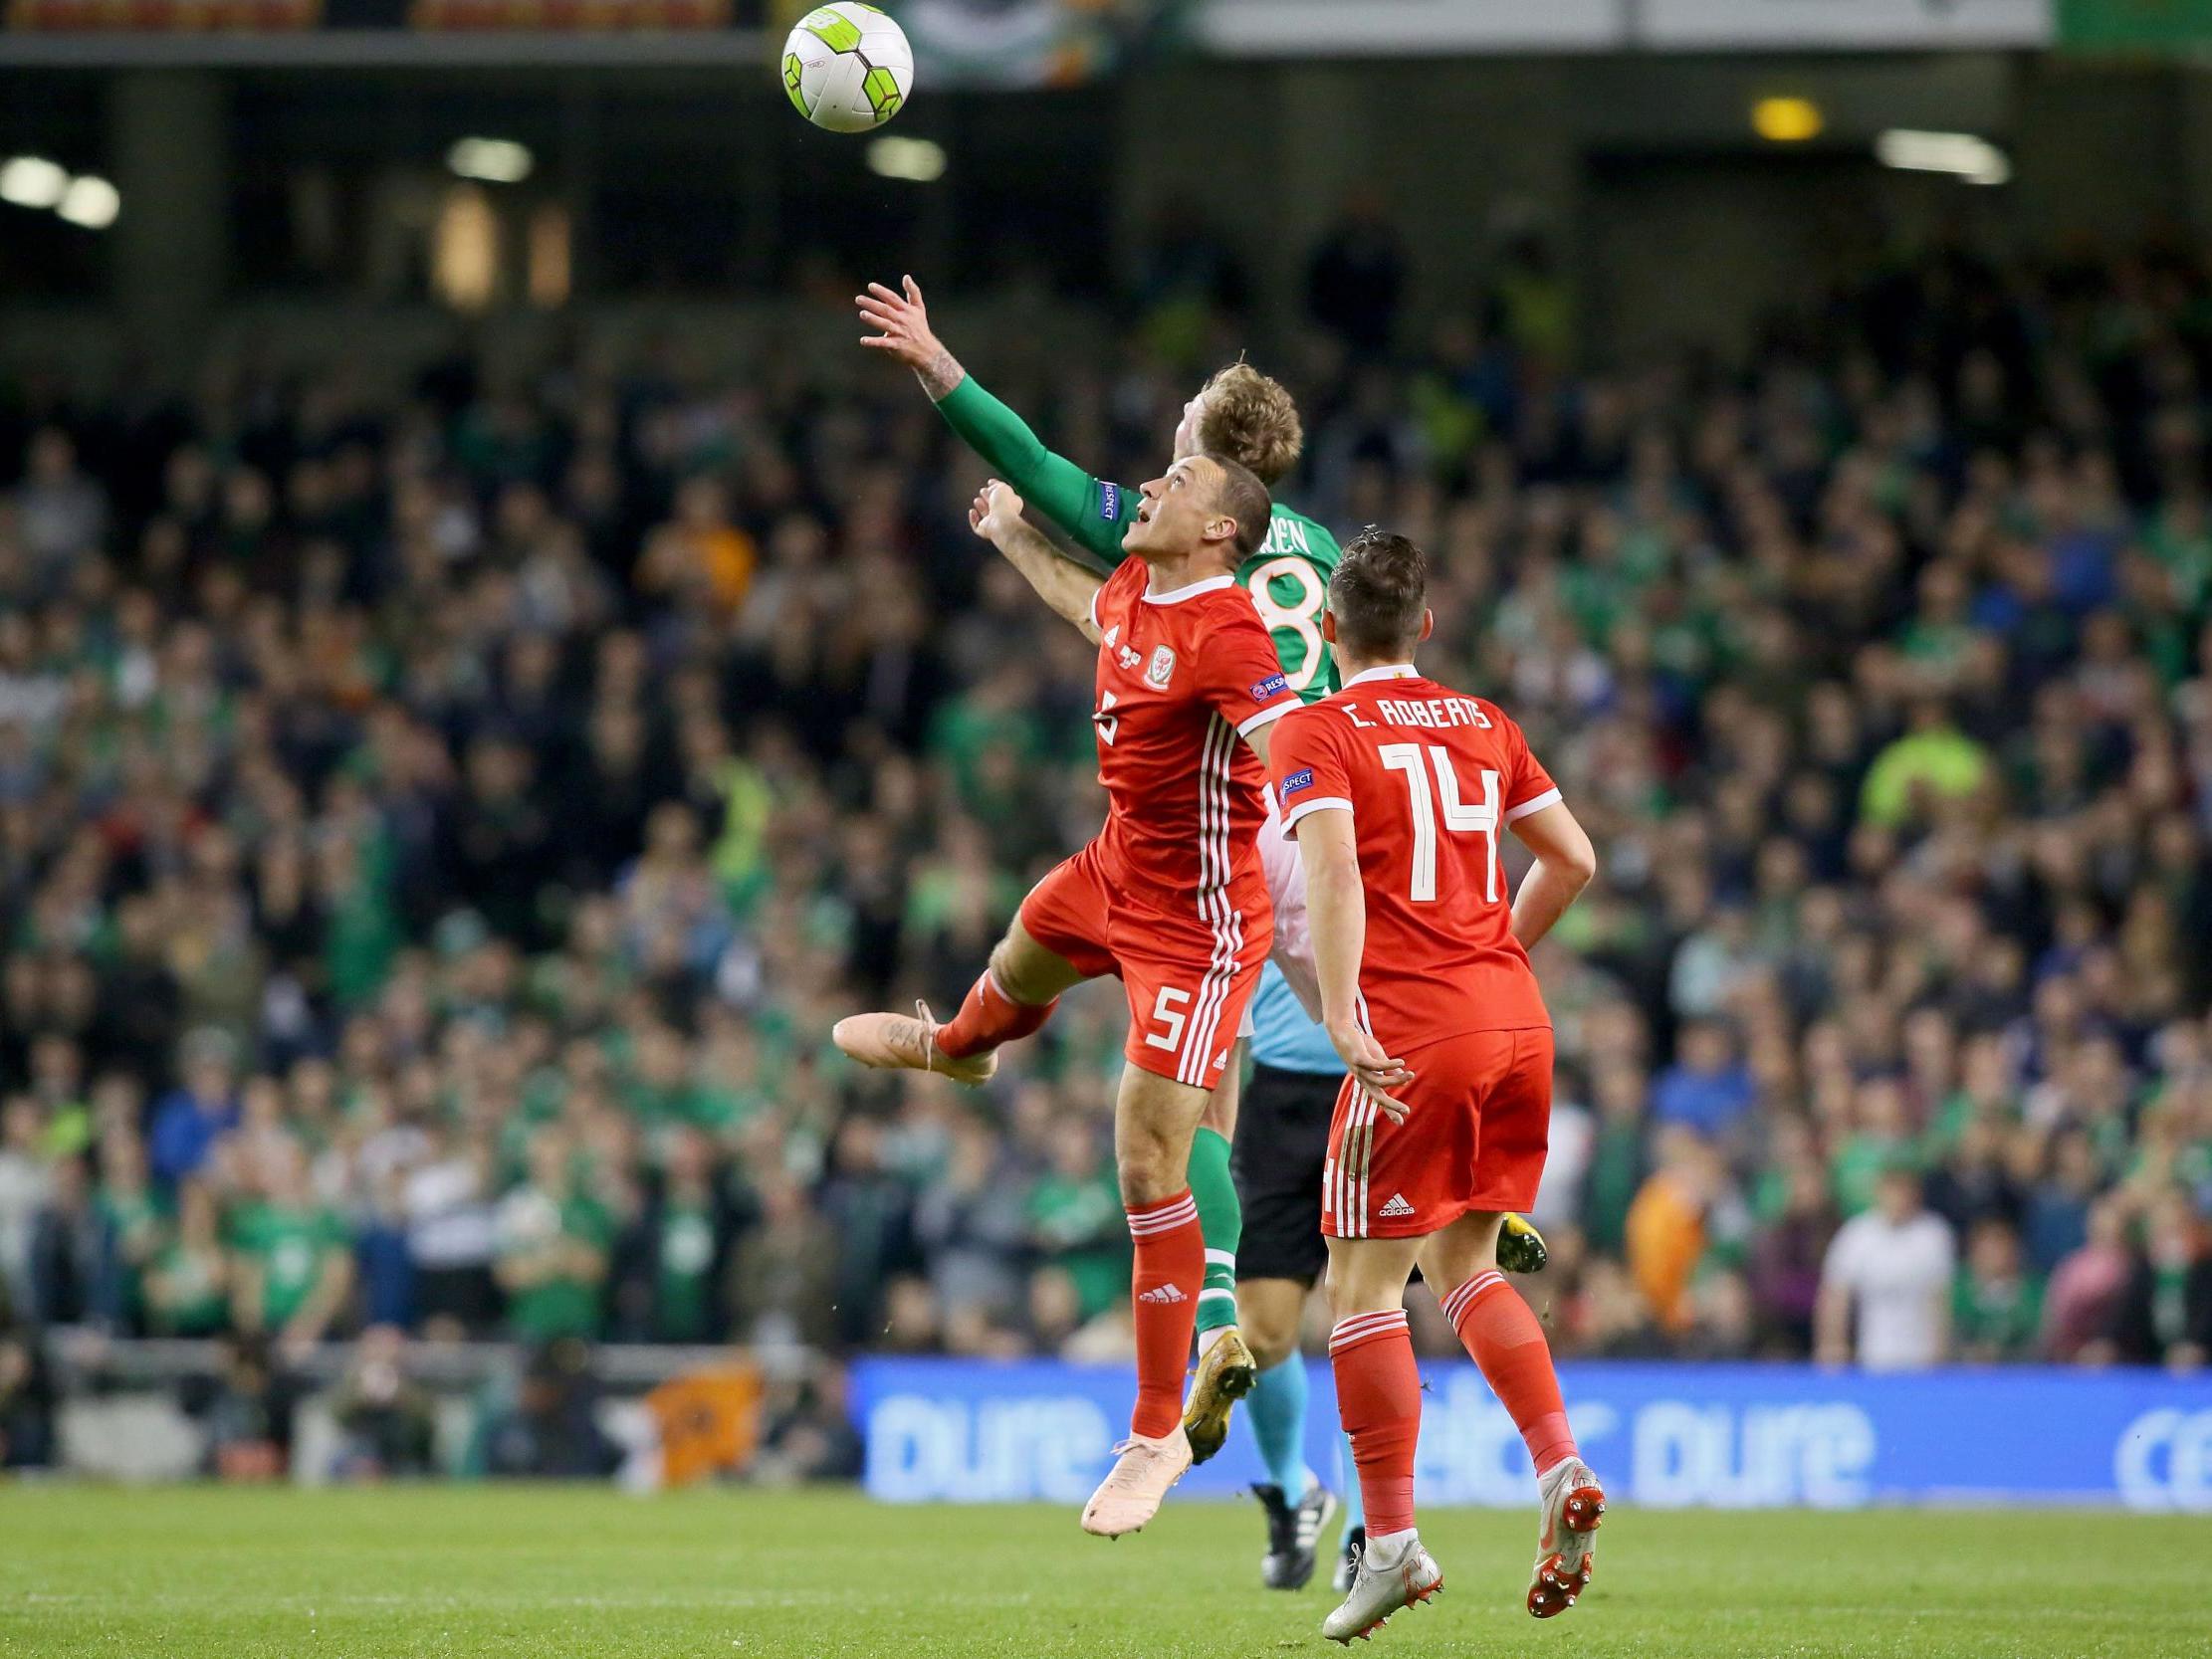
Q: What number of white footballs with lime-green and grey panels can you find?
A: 1